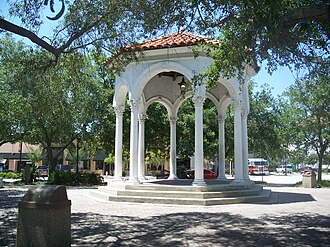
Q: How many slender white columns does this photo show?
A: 8